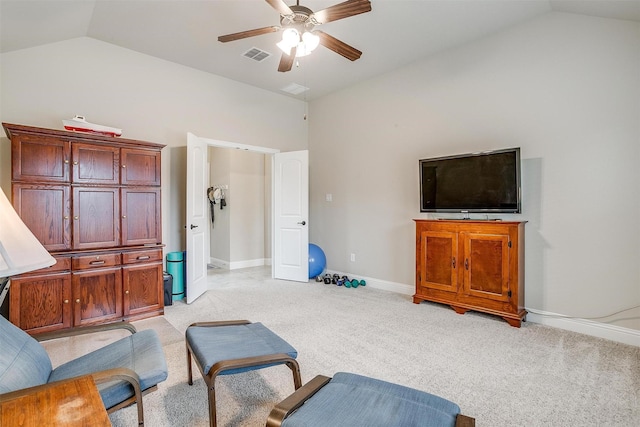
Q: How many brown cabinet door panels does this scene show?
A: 11